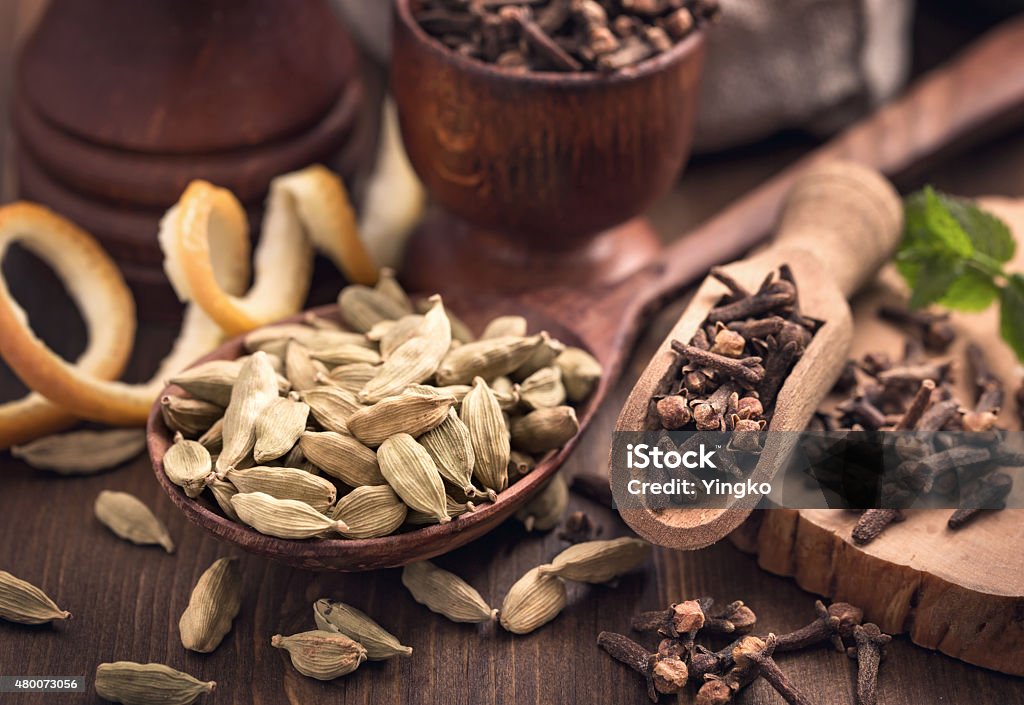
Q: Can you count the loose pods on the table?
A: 11